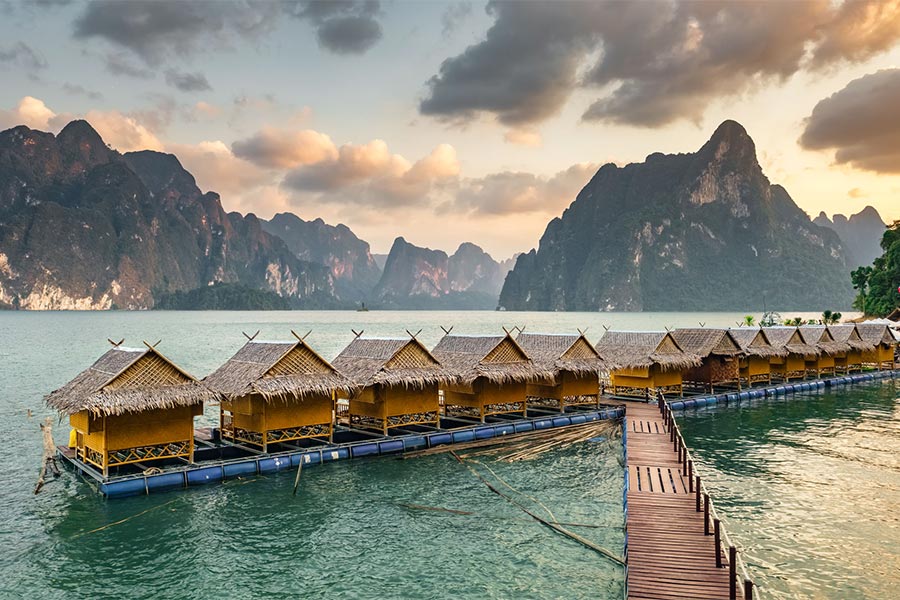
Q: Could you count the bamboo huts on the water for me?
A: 12